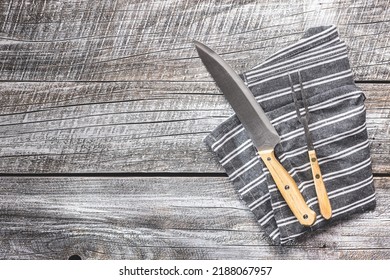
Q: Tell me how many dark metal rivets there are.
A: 5